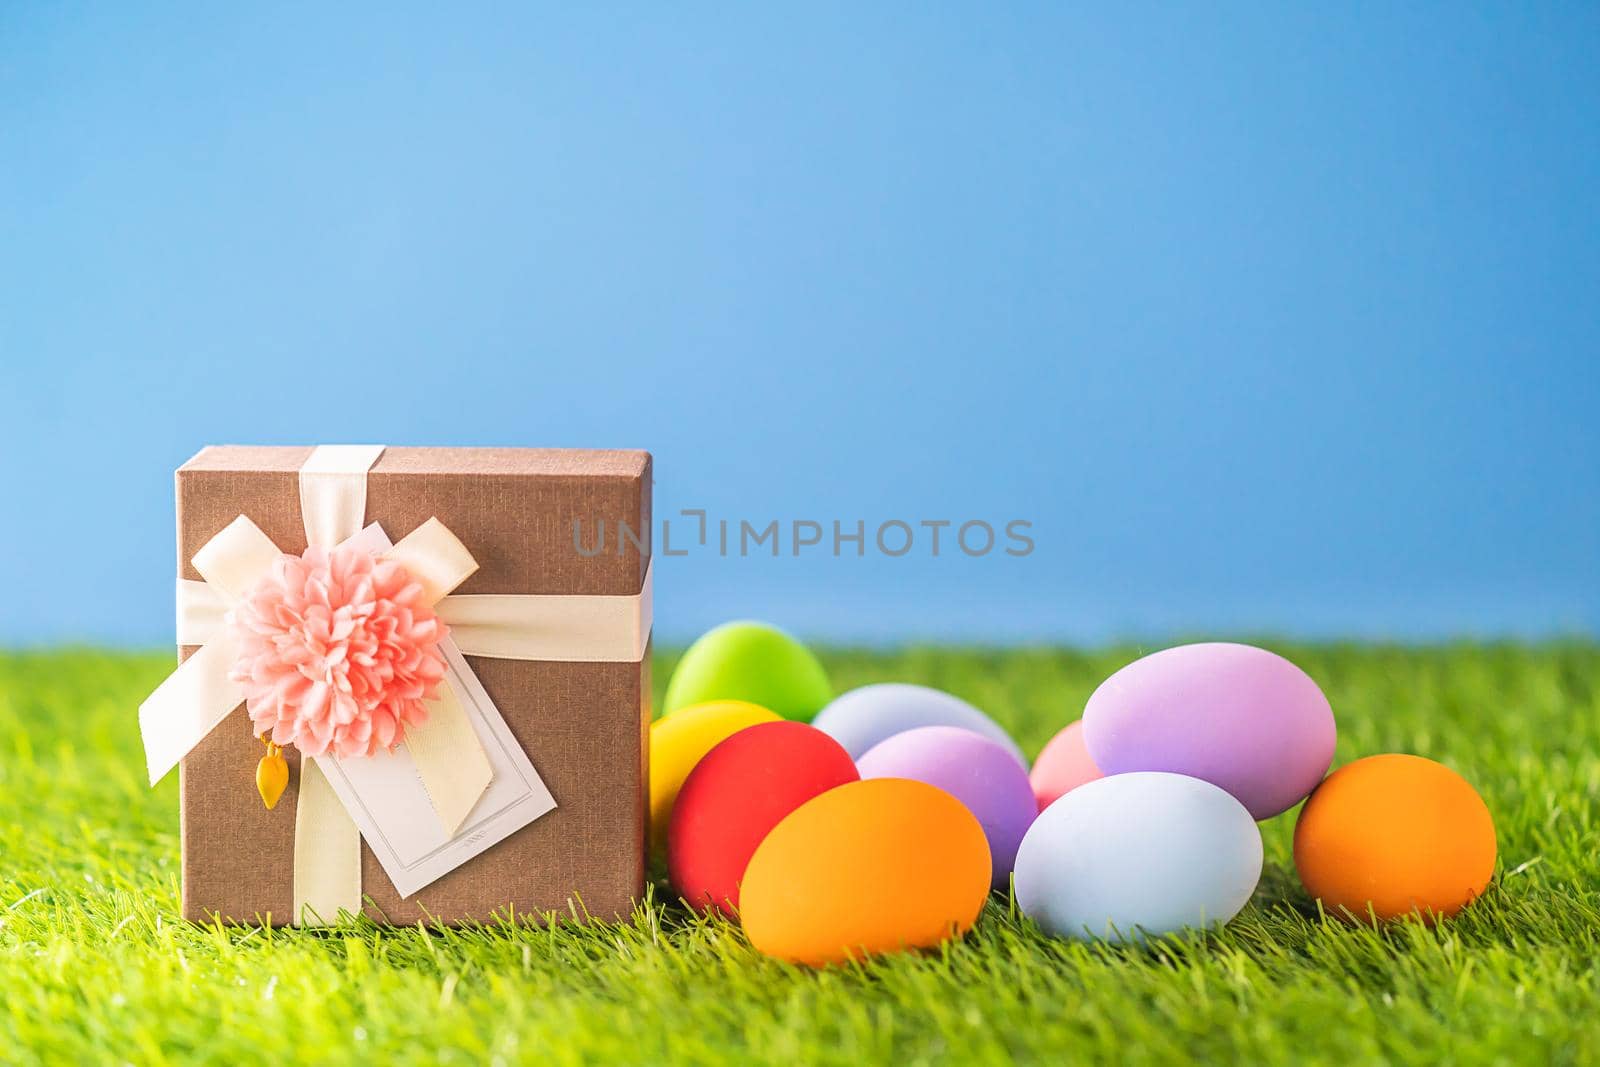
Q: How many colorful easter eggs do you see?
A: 10